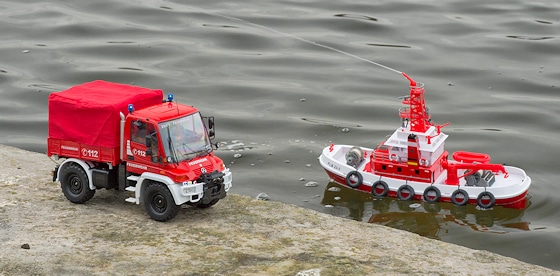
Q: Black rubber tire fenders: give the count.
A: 6